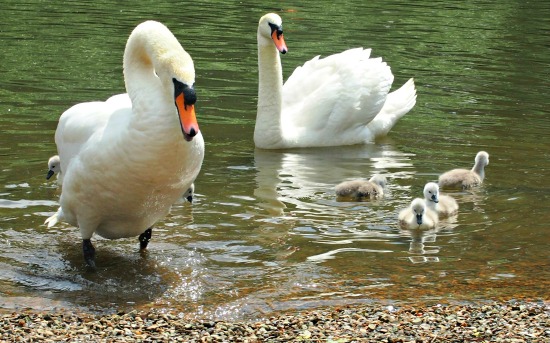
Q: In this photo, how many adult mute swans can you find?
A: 2